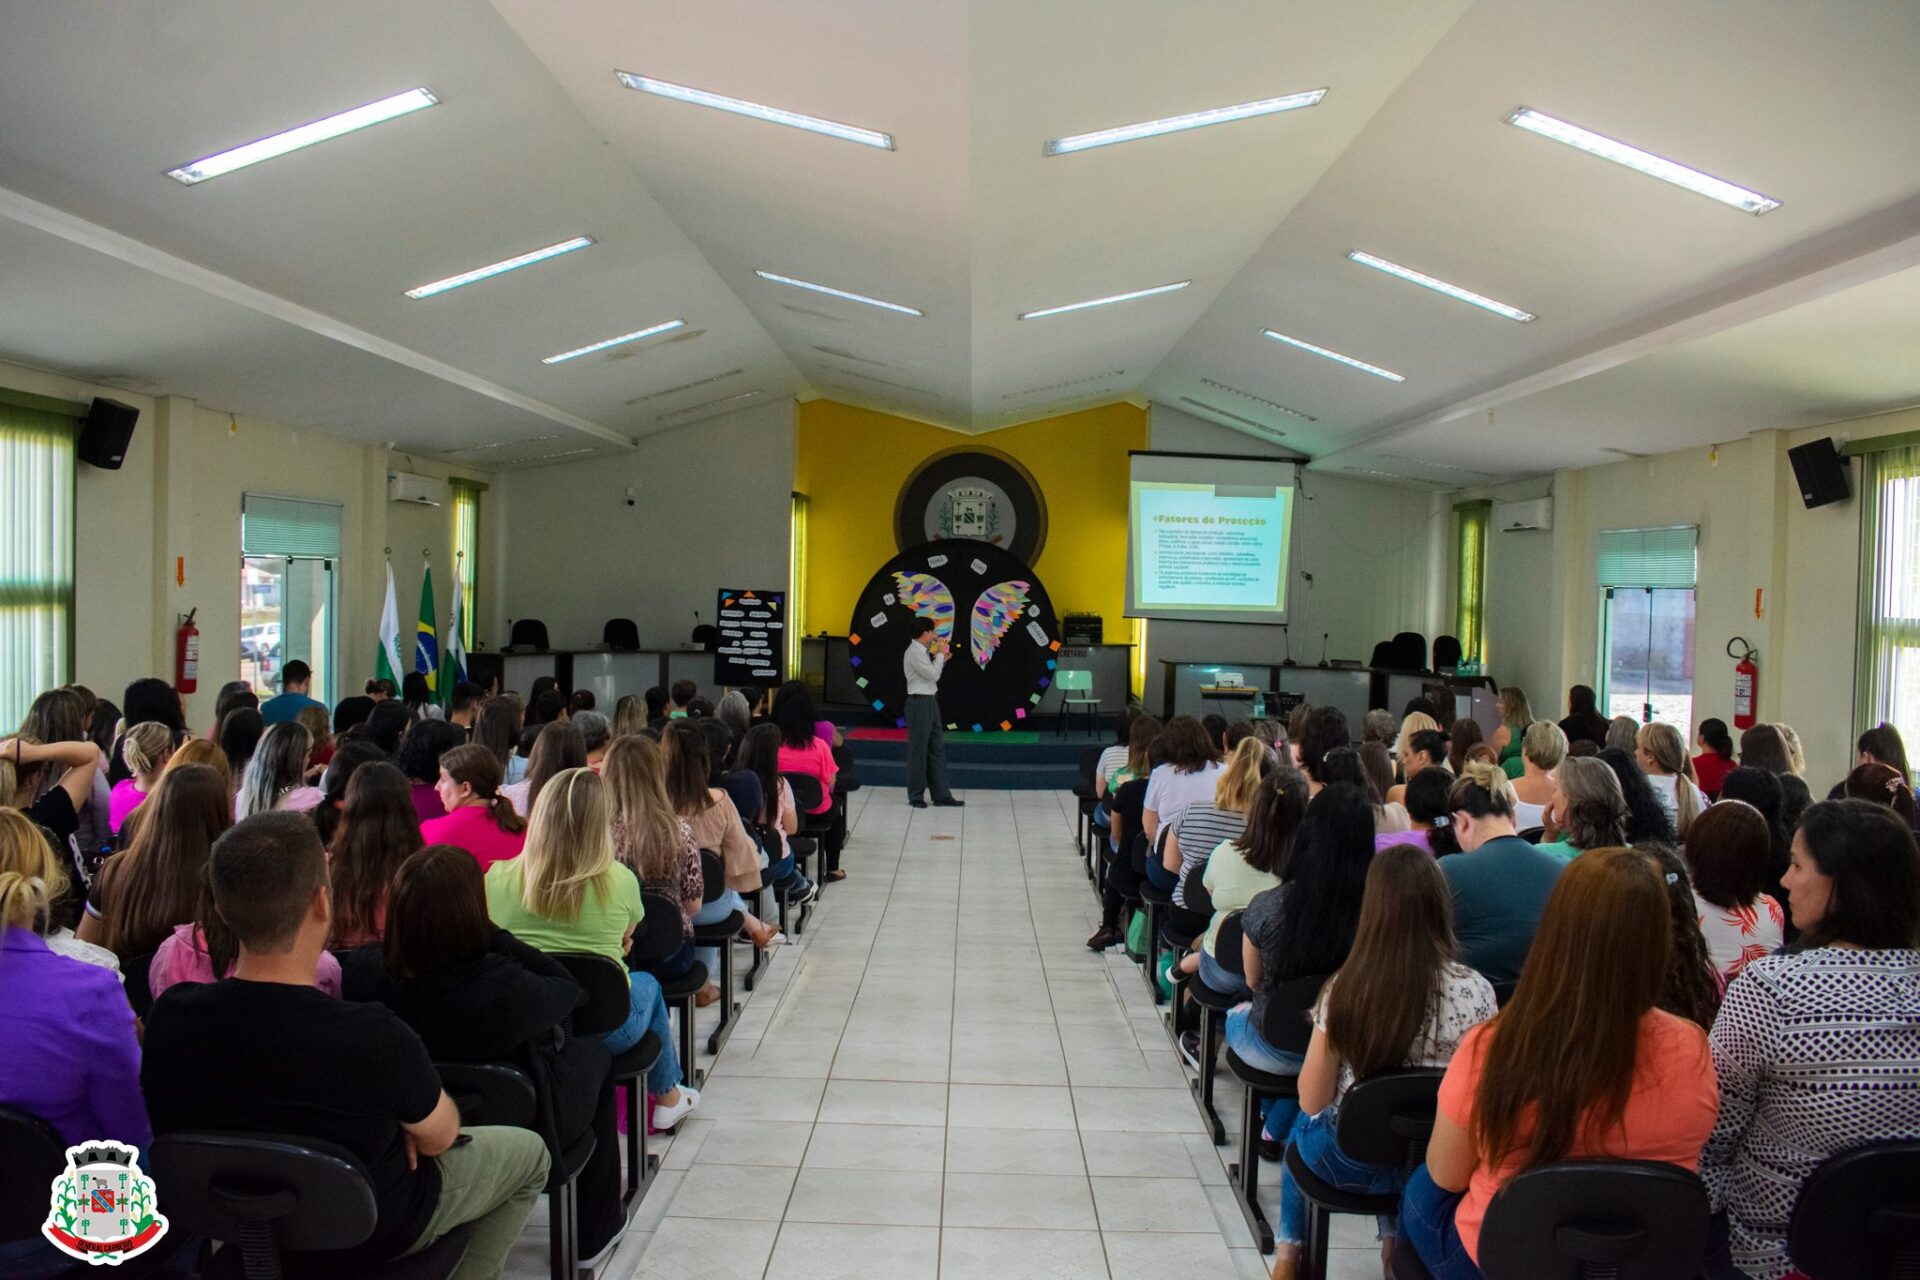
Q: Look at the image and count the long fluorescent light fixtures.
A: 10